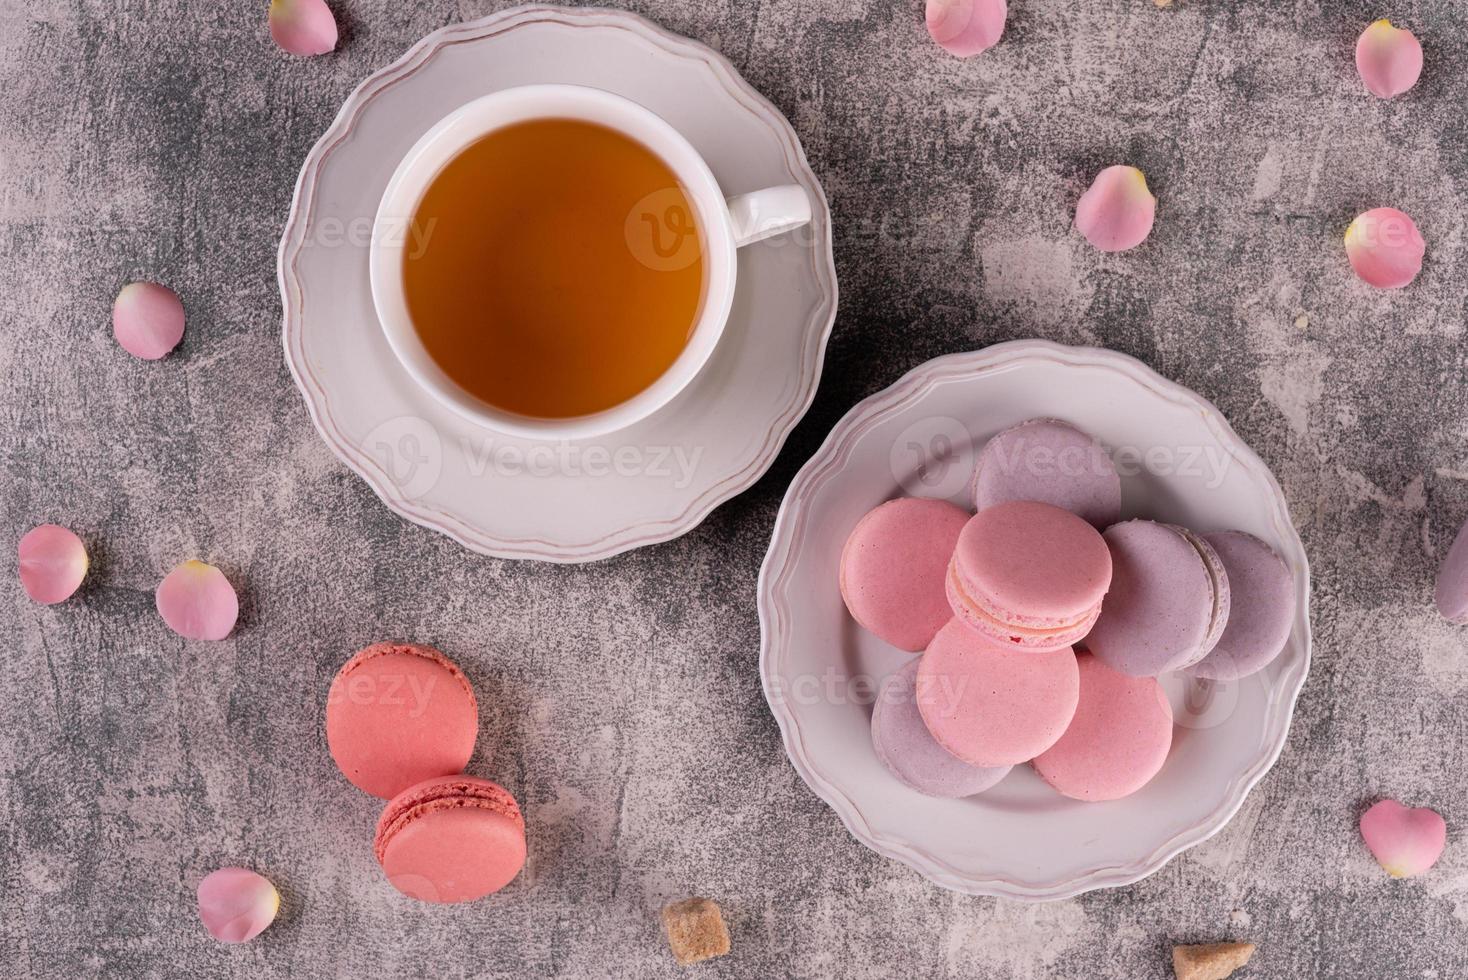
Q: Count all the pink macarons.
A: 6